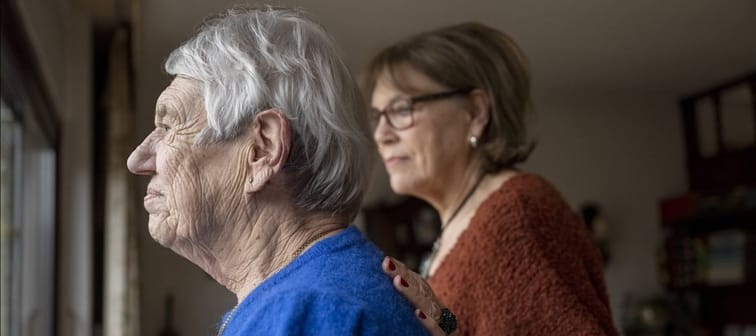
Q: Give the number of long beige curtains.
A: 1